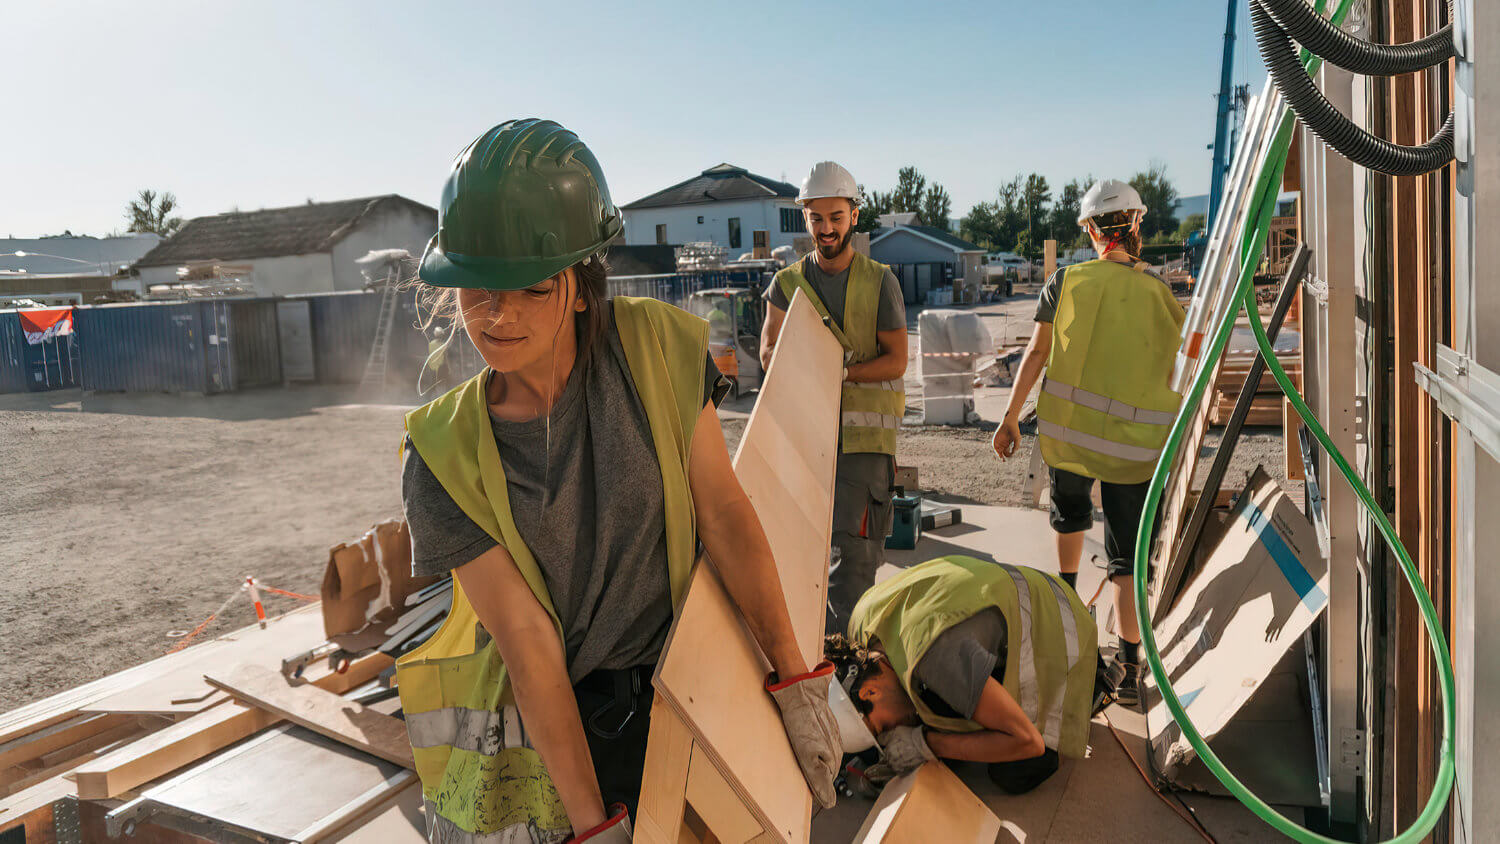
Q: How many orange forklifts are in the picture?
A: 1